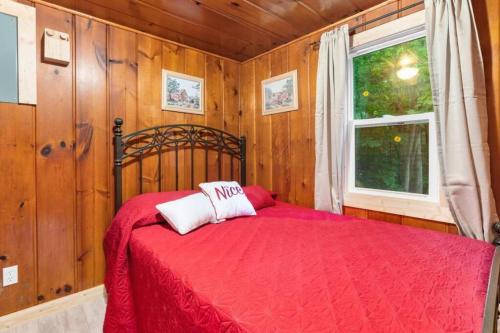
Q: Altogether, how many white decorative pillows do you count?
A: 2